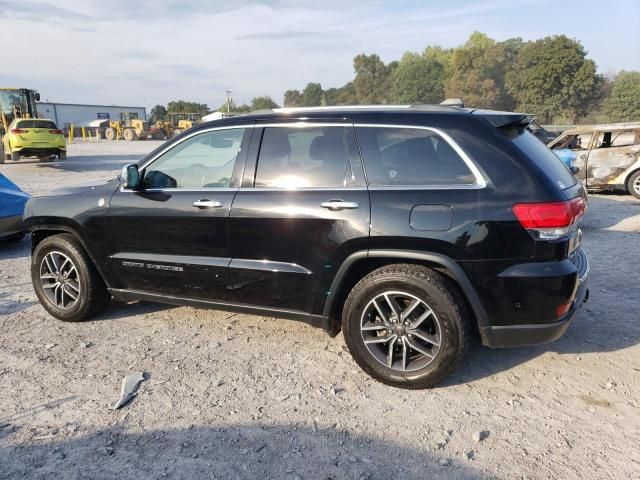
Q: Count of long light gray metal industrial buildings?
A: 1